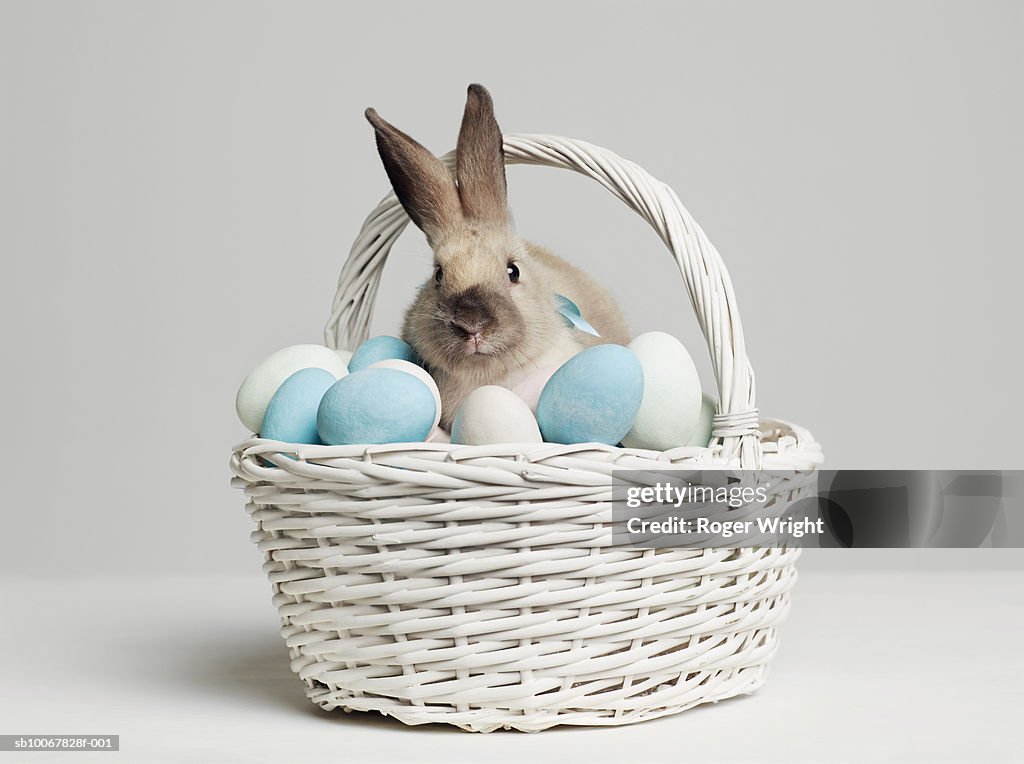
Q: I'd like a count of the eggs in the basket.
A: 10